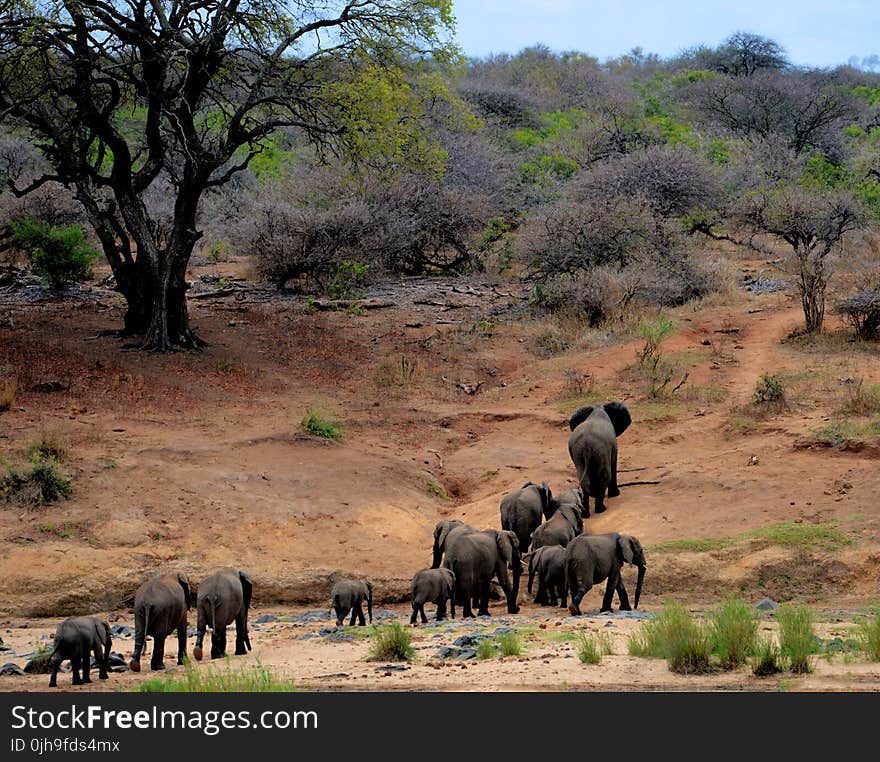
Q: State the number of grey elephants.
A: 13